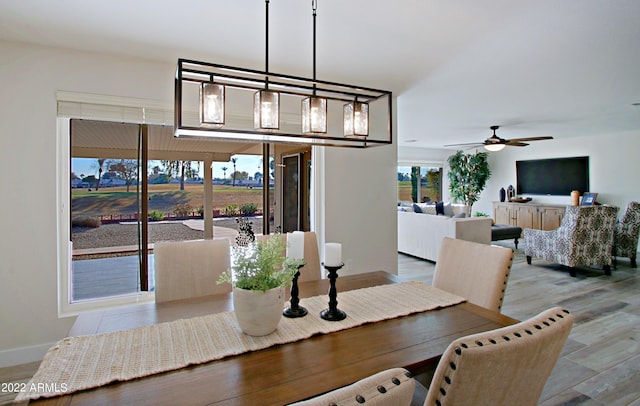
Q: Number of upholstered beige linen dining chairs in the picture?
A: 5